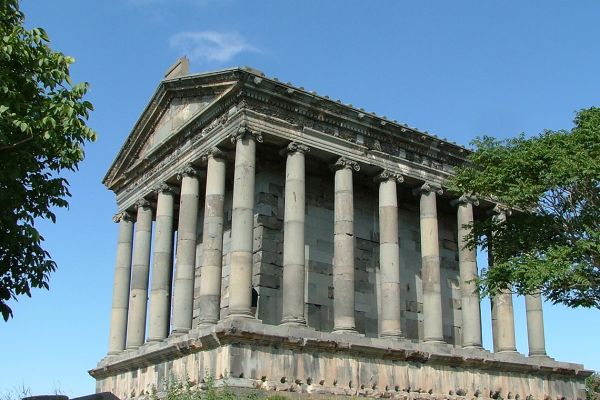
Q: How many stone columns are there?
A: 13